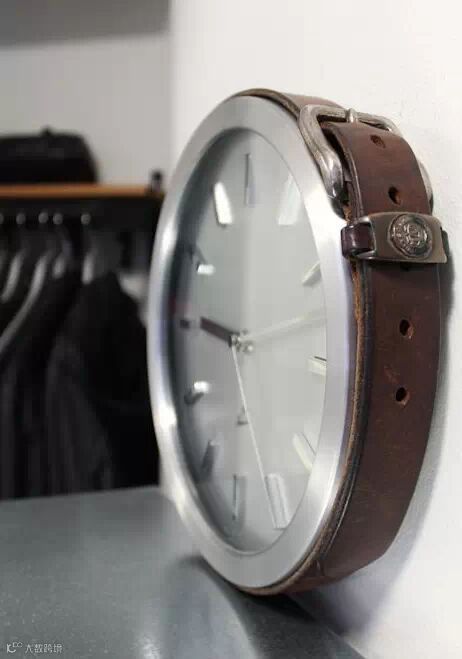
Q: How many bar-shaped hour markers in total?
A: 12